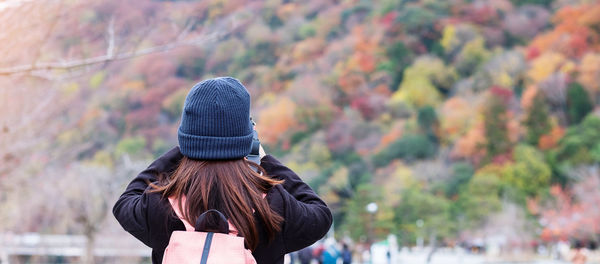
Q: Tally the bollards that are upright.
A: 0